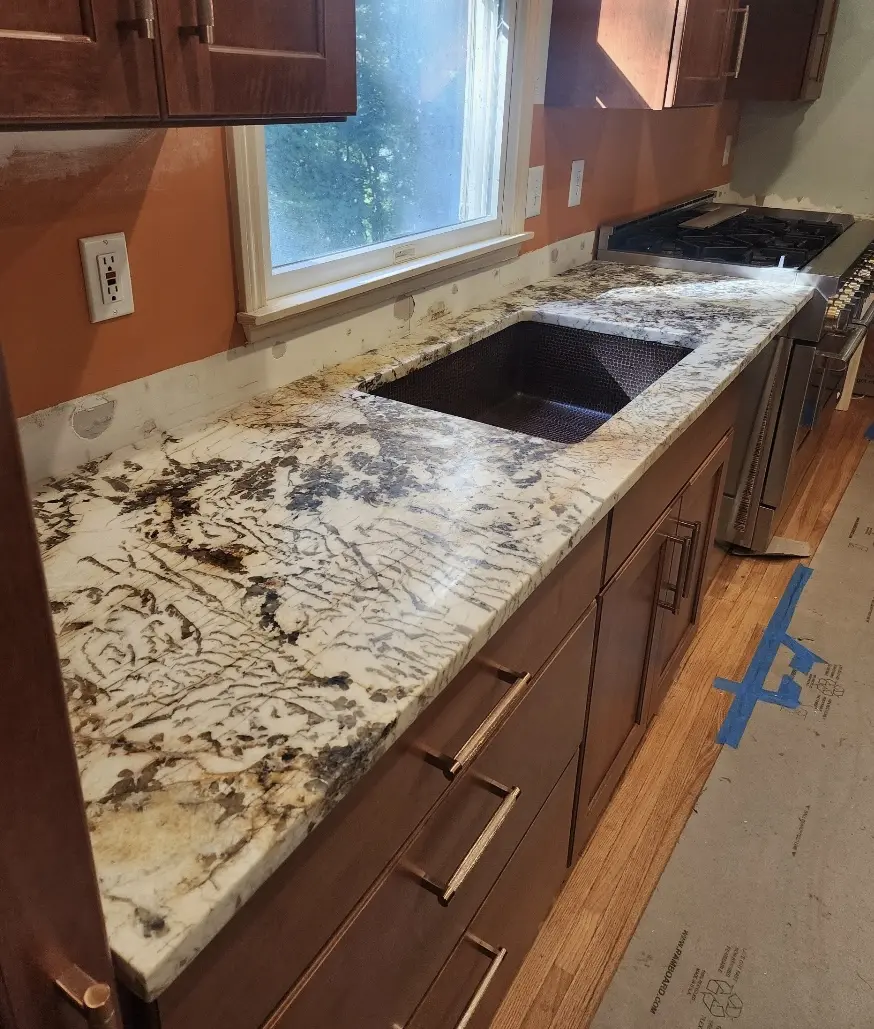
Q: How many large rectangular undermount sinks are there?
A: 1